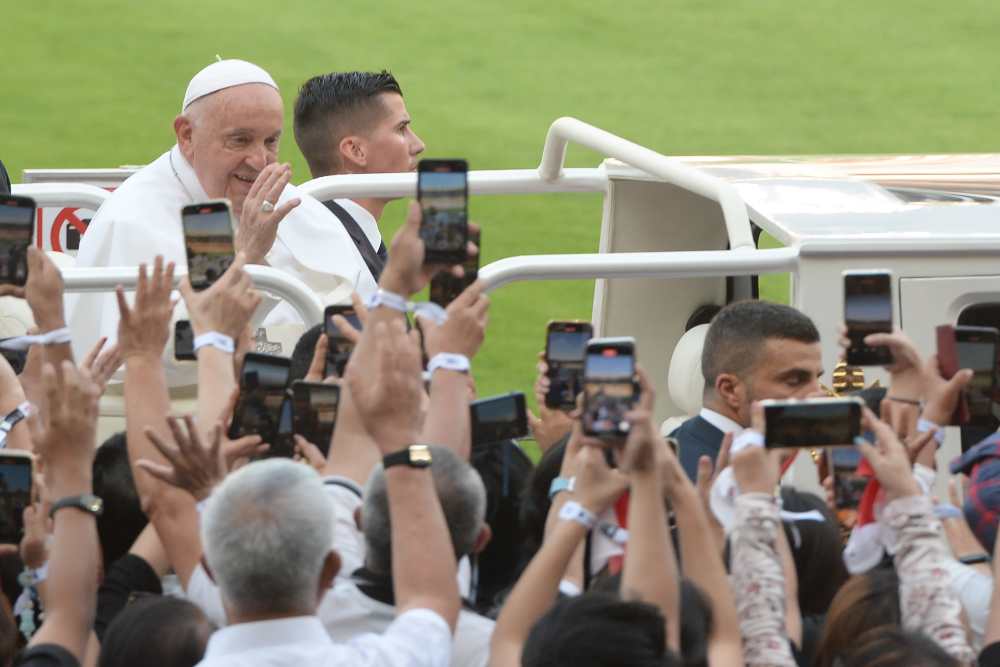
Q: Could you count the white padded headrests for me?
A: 1